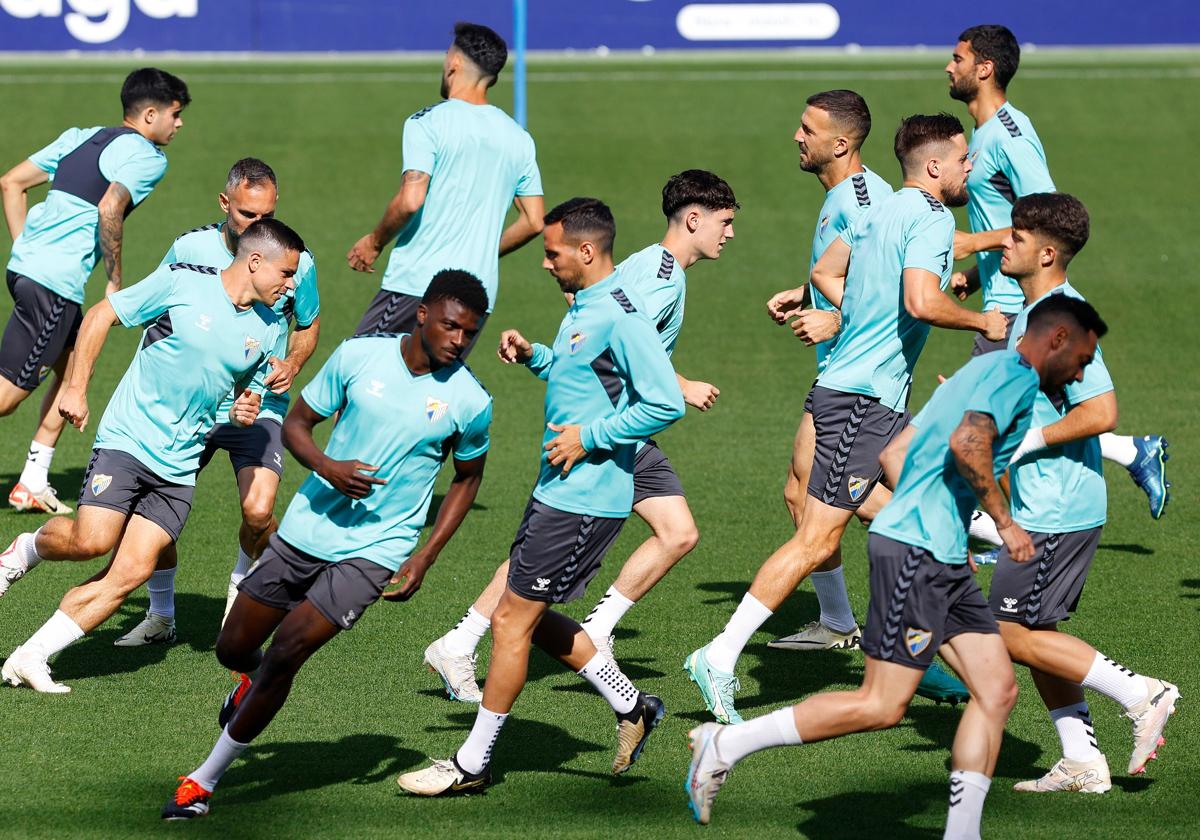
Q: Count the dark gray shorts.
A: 12